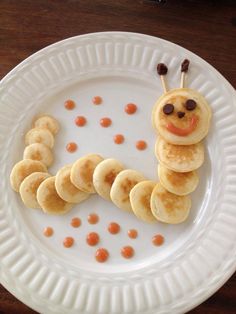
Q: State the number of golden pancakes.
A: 15